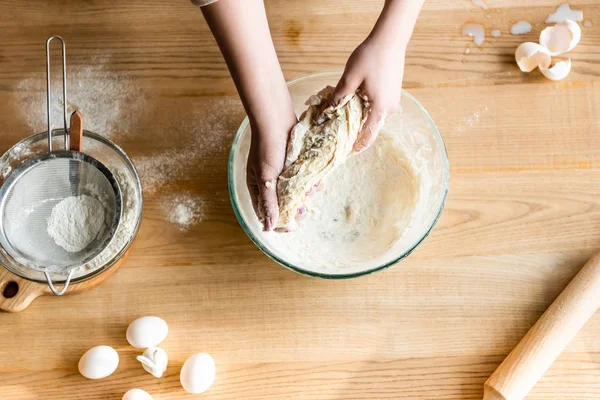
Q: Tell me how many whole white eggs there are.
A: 4